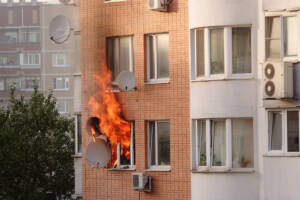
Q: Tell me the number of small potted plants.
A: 3